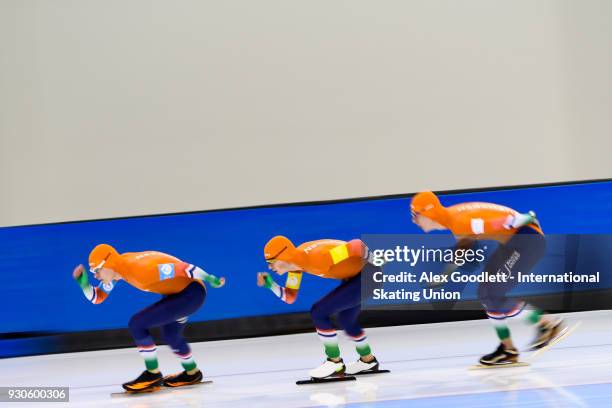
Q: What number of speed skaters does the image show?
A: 3